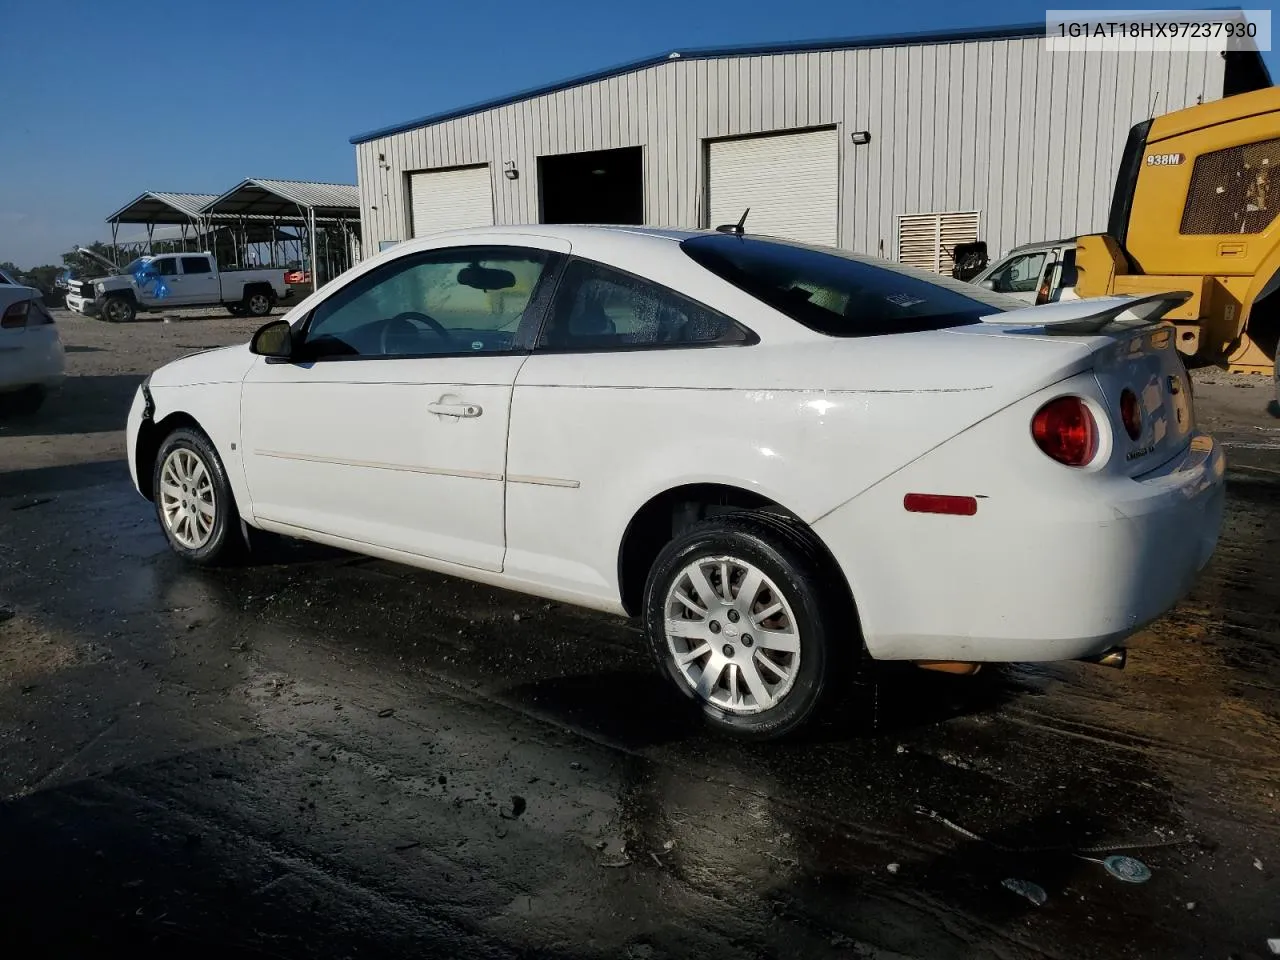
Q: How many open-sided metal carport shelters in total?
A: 2